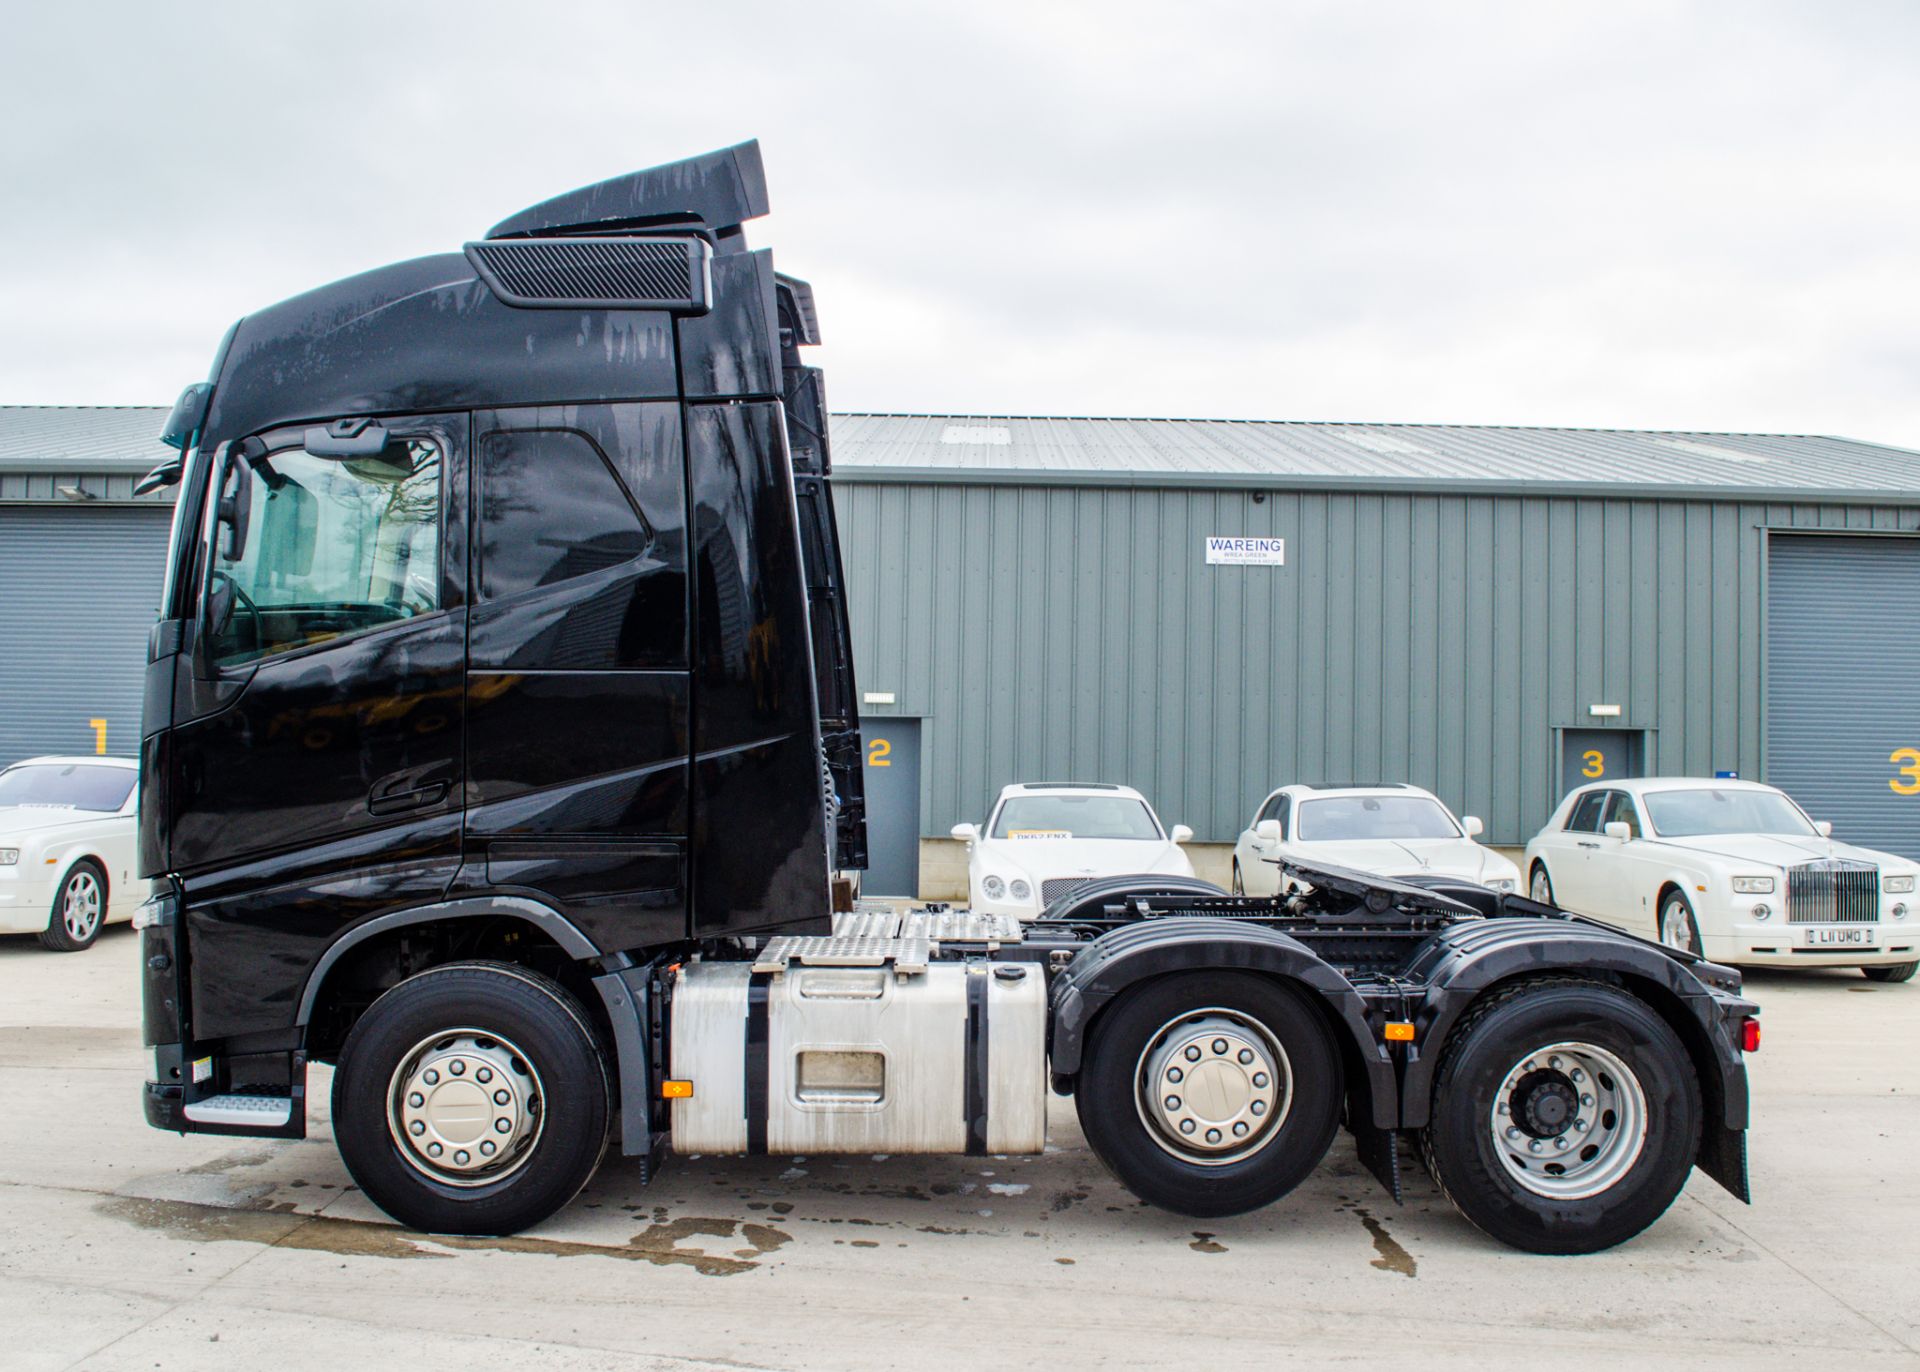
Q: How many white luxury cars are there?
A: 4